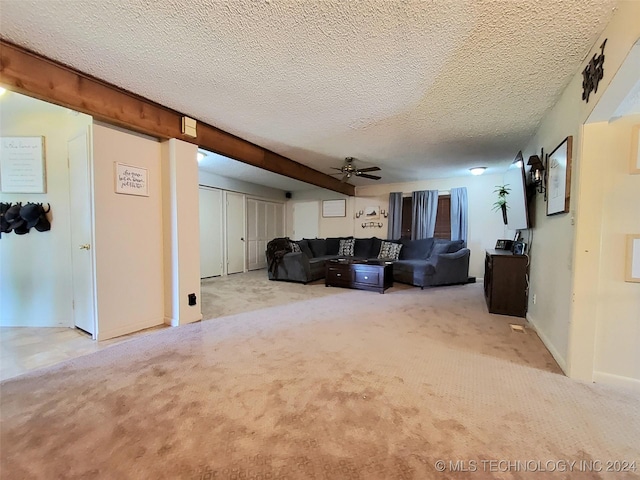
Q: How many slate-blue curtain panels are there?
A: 3